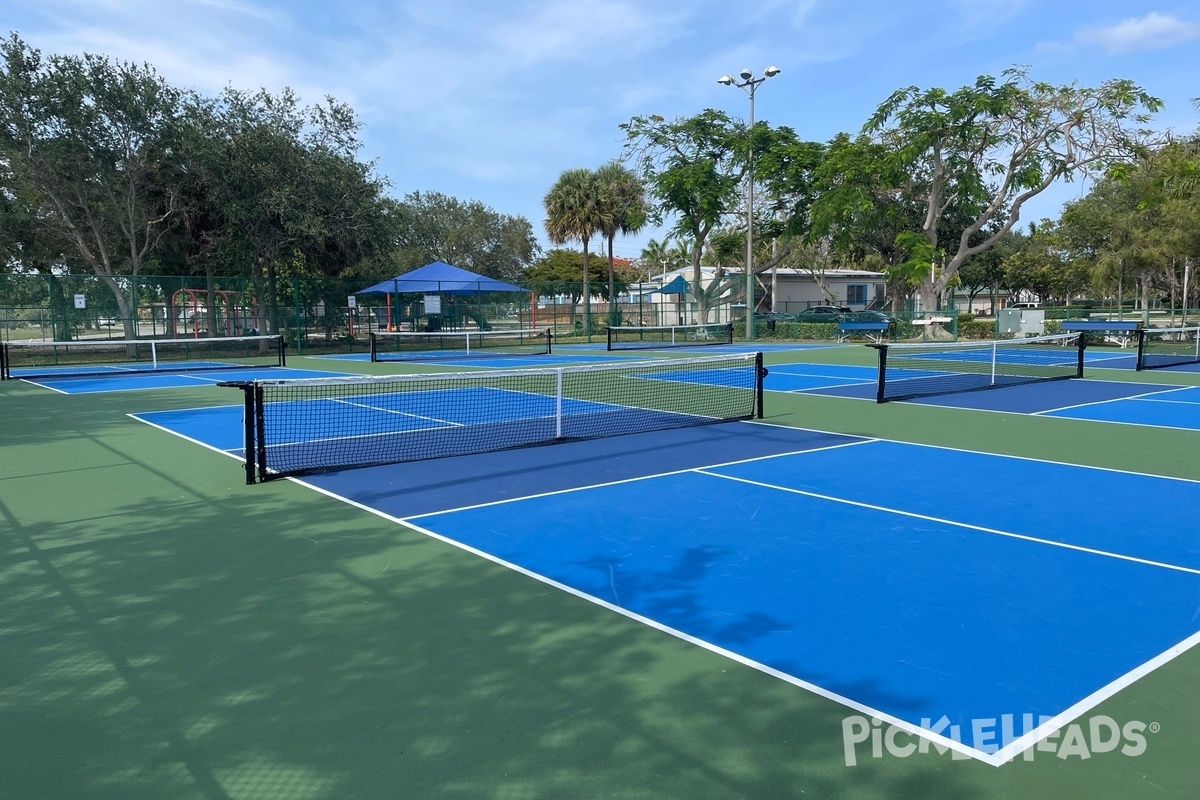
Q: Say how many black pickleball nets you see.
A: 6